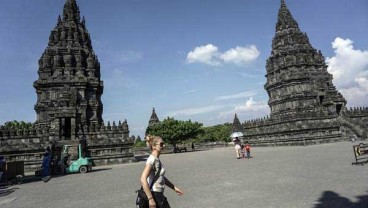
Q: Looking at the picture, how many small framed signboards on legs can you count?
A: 1